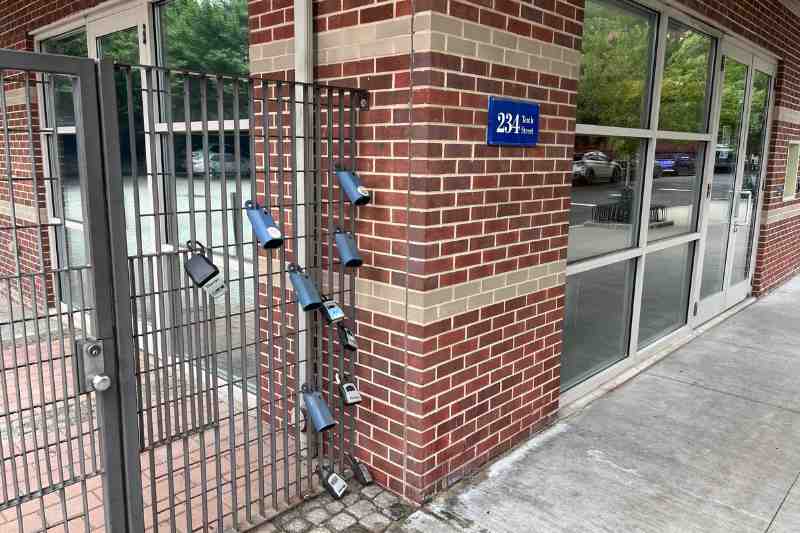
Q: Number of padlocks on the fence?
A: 11